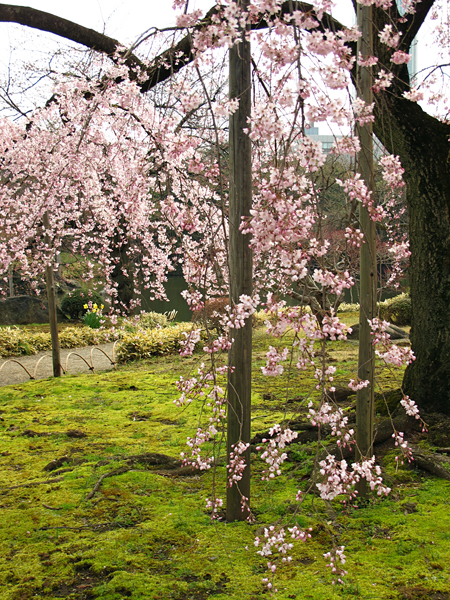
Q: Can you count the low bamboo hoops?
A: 5